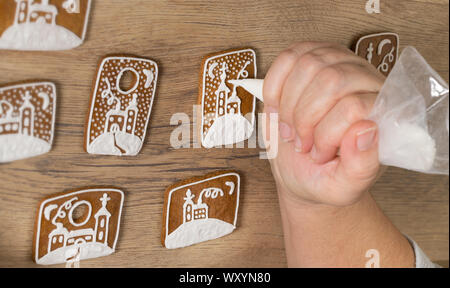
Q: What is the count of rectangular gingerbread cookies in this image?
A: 7